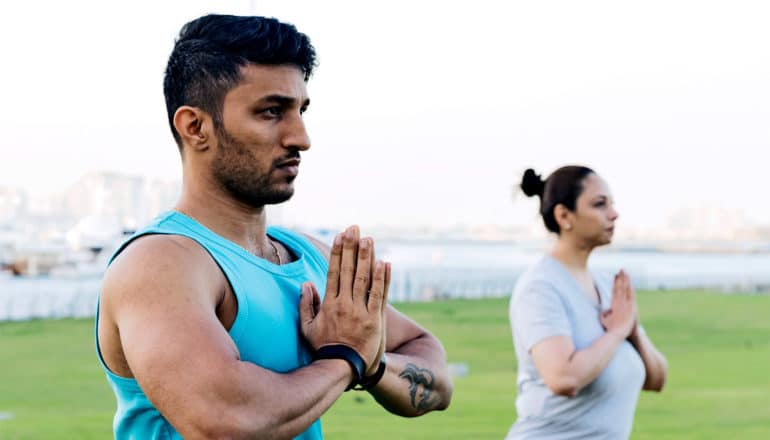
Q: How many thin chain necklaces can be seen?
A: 1